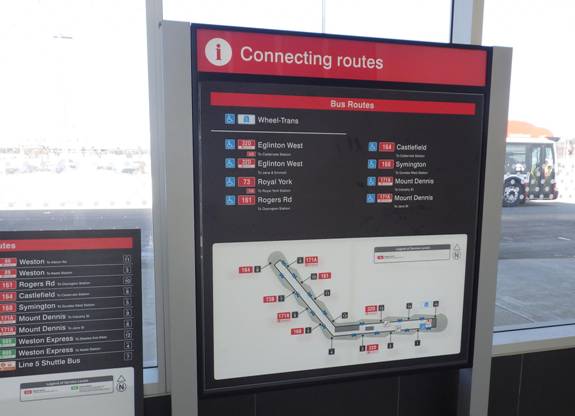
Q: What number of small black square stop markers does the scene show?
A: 15